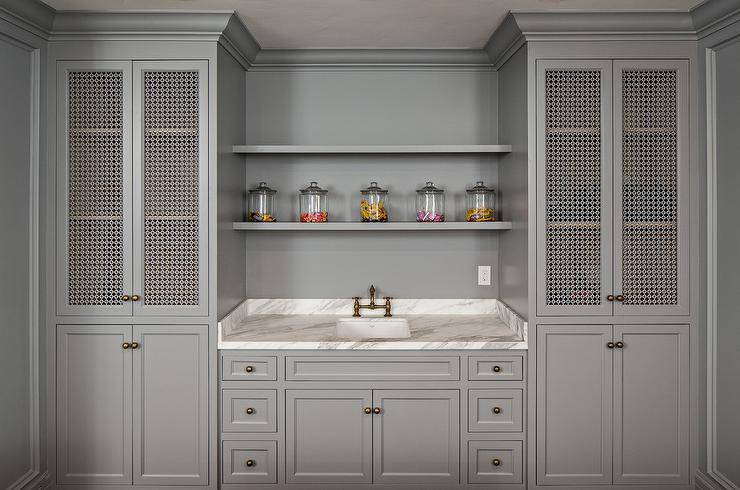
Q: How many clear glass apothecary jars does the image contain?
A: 5